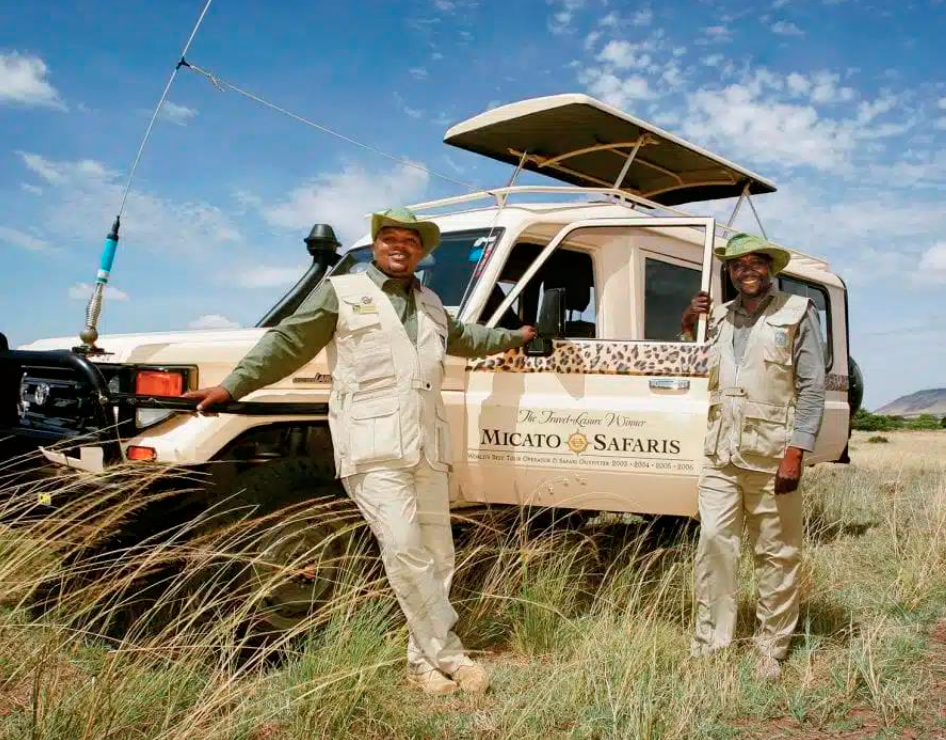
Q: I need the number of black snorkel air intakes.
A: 1